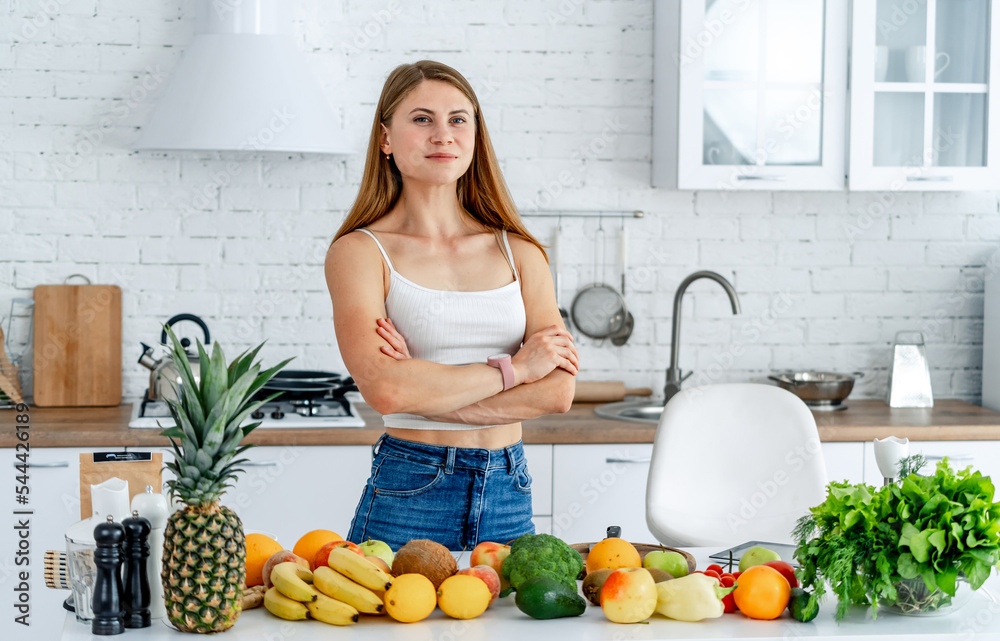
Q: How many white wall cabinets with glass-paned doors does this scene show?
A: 2